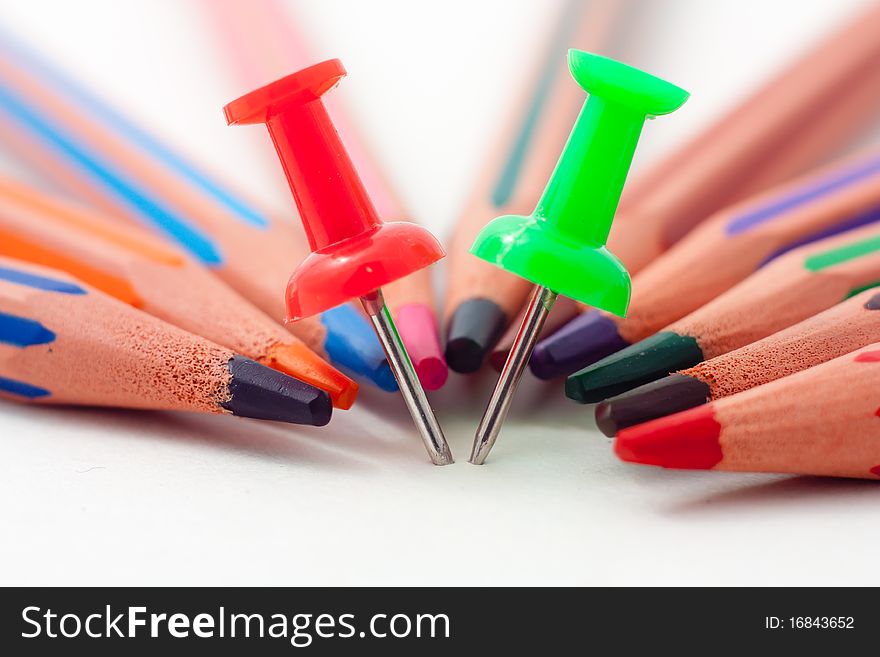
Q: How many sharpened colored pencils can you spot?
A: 10